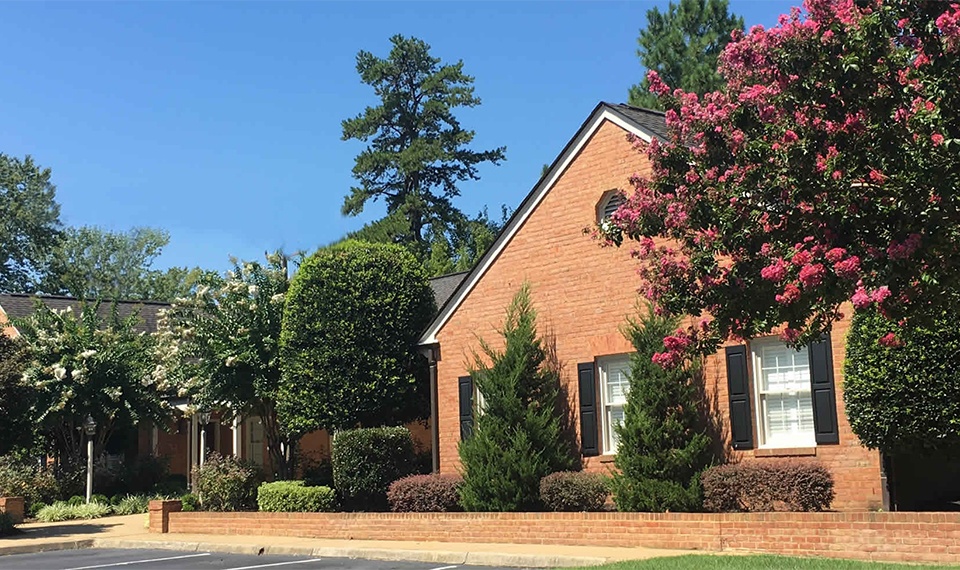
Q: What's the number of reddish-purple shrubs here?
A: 3